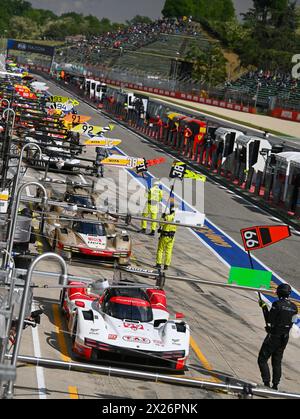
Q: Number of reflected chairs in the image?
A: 0